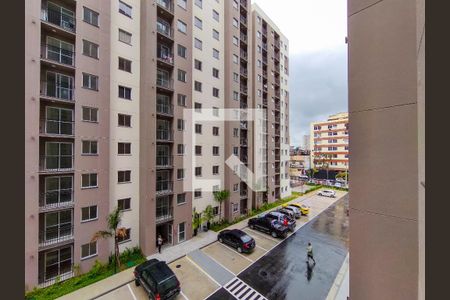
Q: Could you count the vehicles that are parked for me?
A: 8